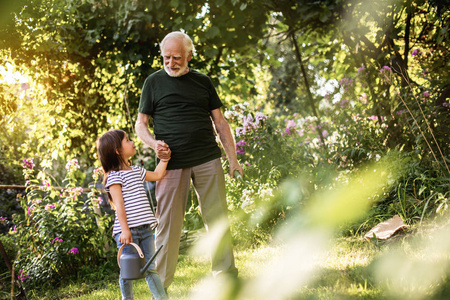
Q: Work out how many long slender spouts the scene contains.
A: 1